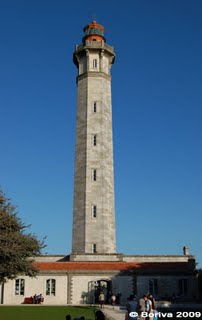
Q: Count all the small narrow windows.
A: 6